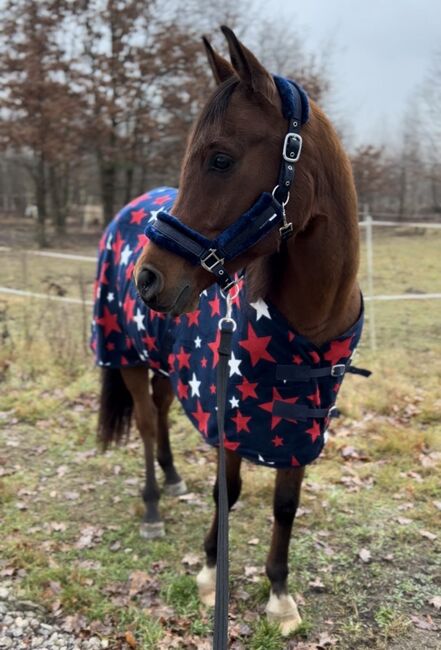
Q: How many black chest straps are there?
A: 2